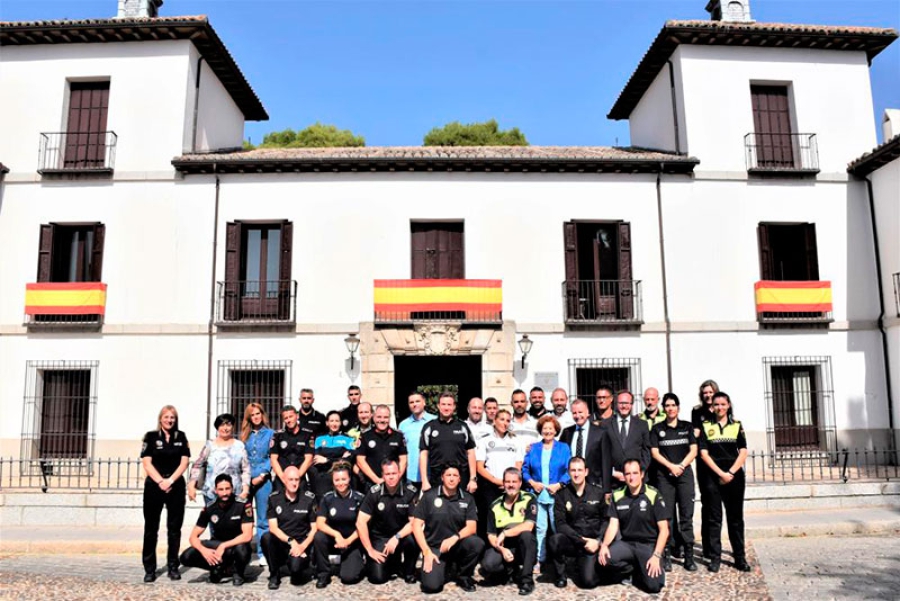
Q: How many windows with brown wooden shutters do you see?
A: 7